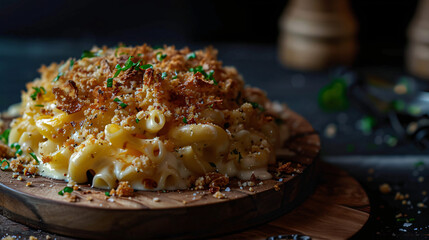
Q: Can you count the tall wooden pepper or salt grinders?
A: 2